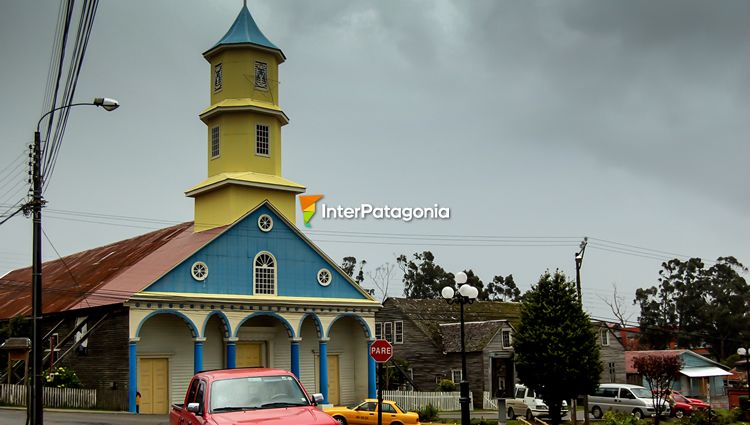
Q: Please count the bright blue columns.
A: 6